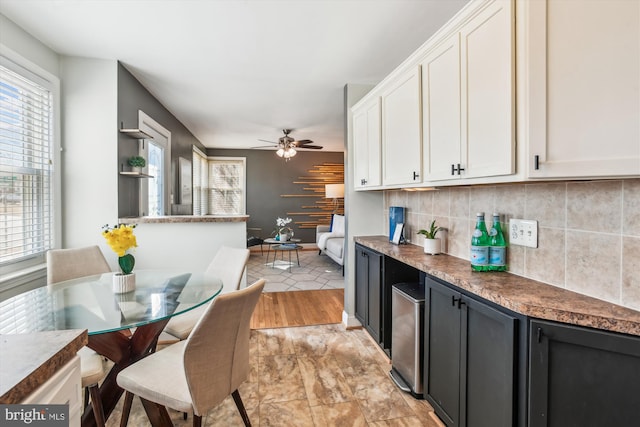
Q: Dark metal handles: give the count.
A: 11